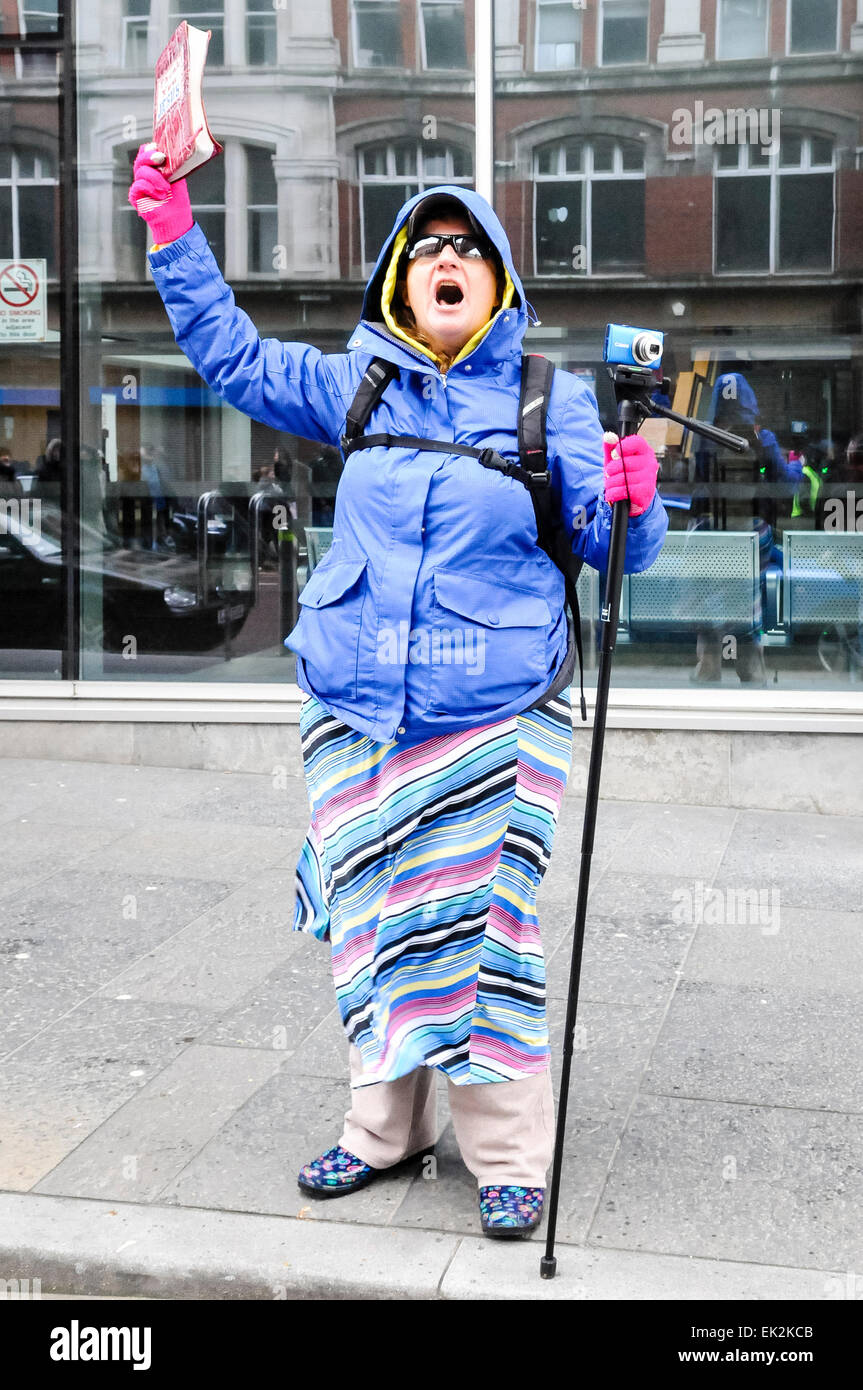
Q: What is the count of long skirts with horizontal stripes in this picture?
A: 1